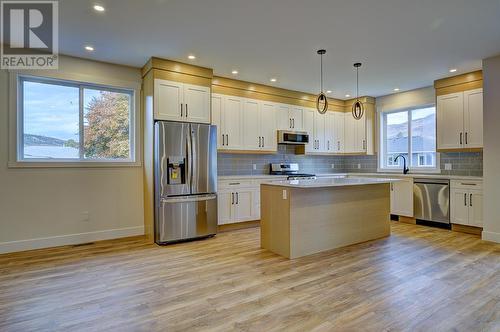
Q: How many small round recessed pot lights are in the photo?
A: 9